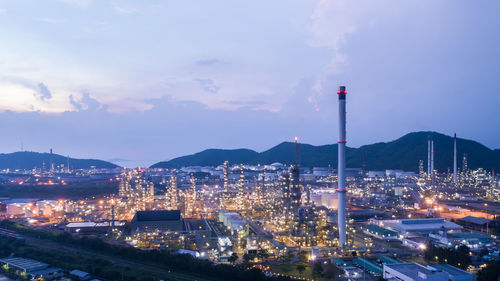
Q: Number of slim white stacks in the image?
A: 4